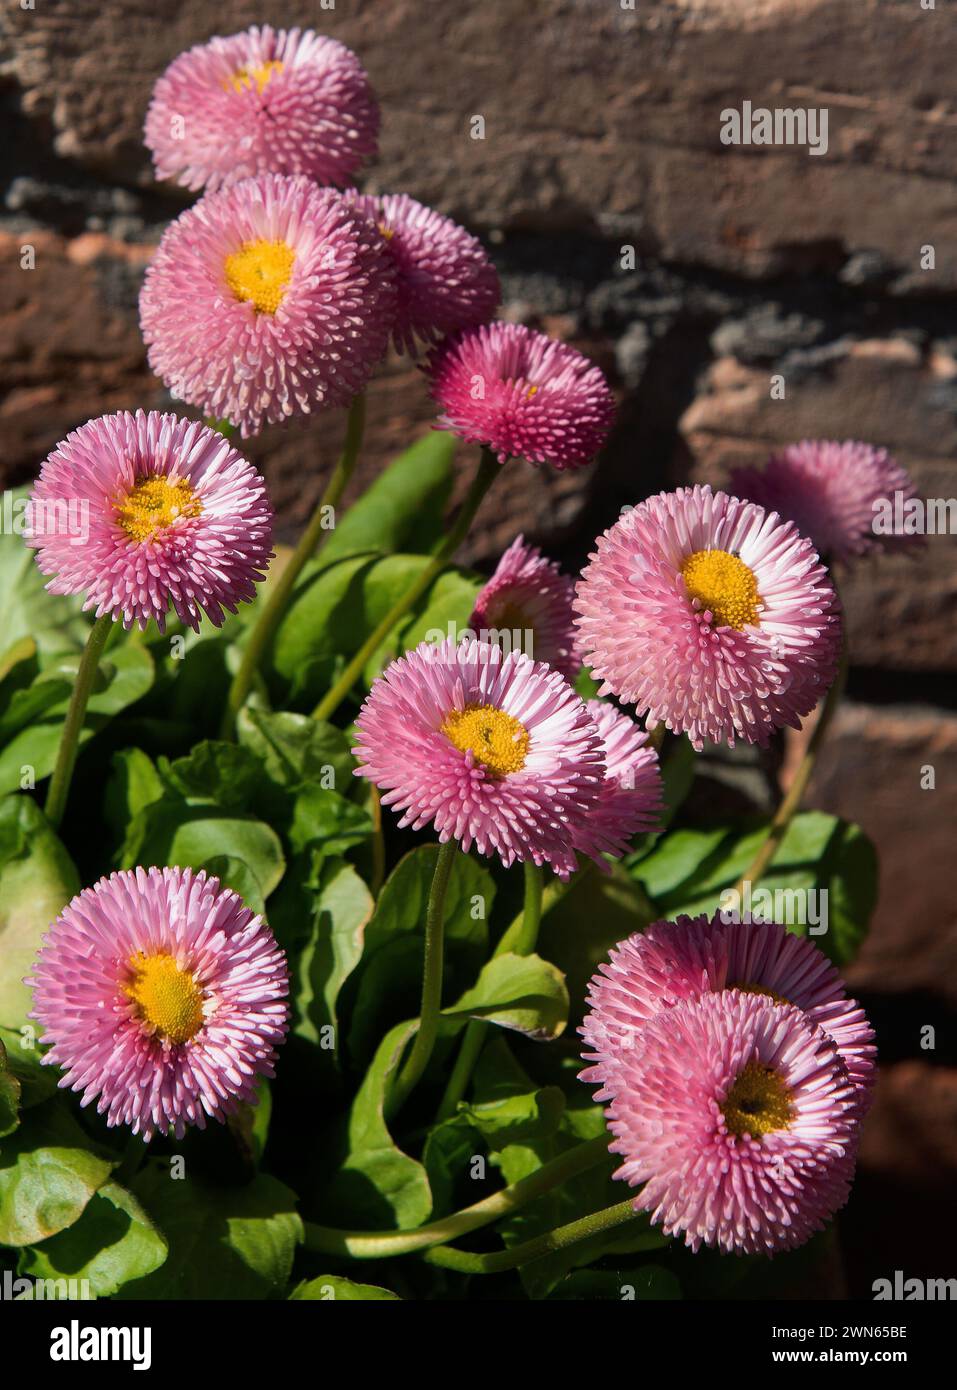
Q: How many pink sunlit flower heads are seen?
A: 13